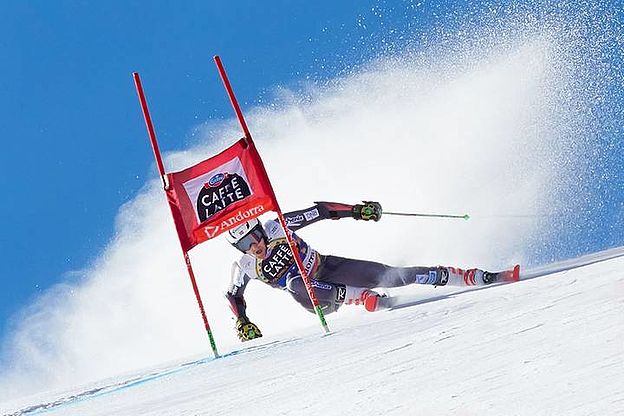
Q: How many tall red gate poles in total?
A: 2